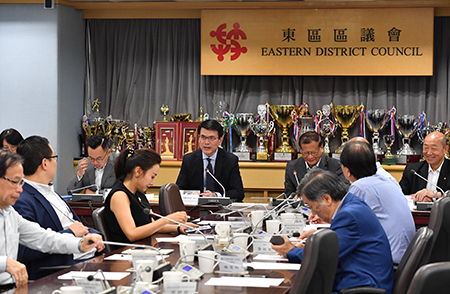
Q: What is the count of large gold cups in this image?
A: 2